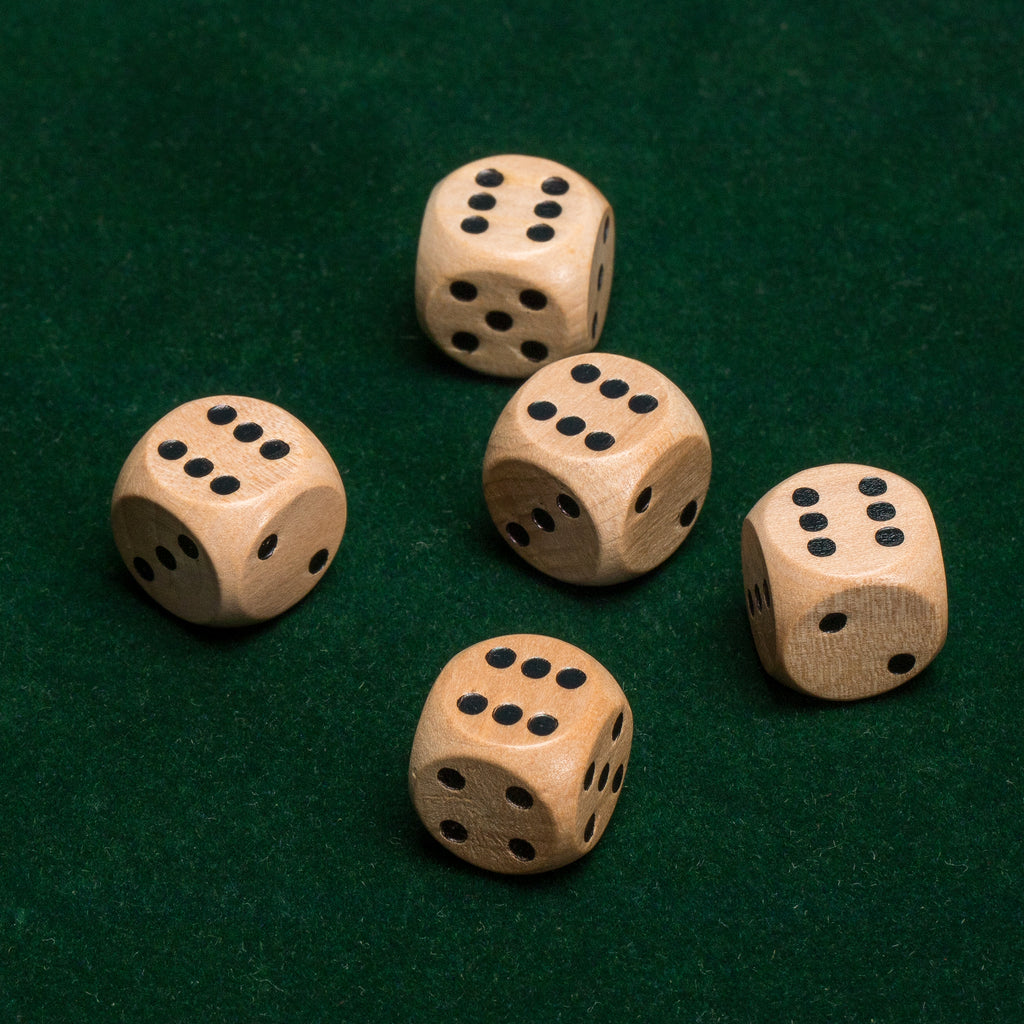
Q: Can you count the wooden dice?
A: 5